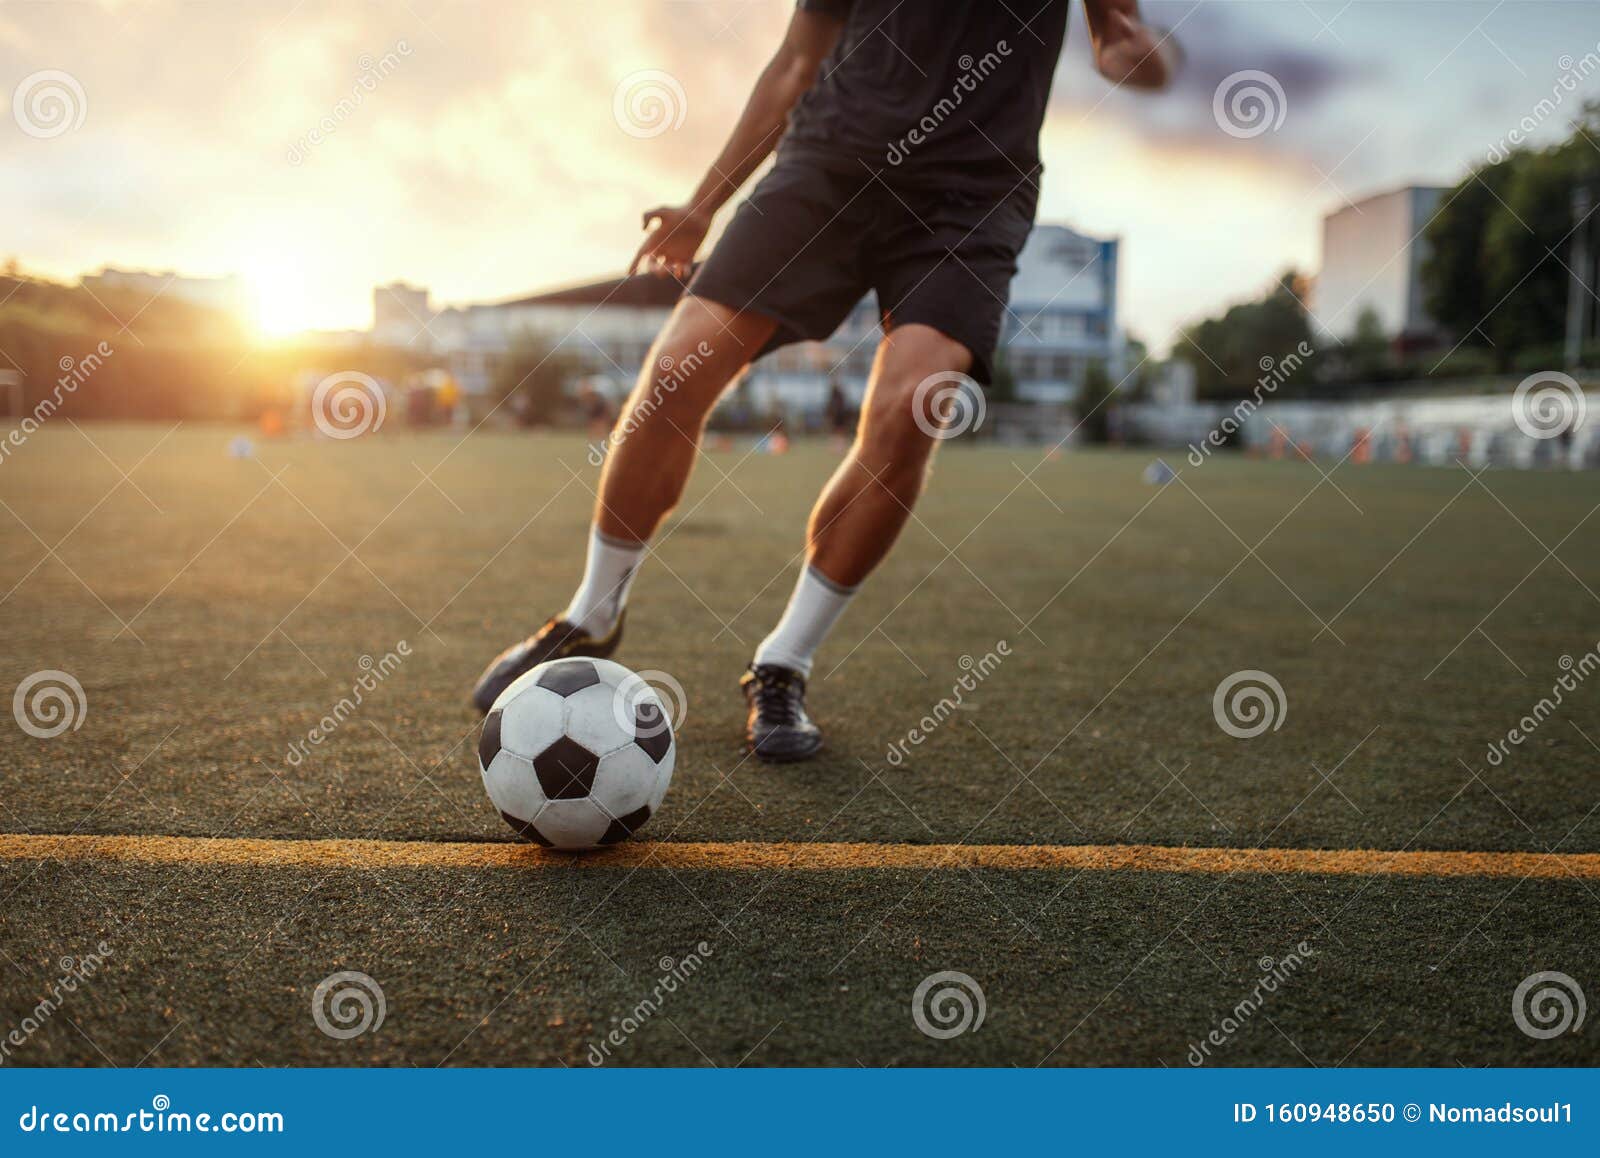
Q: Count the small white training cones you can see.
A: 2